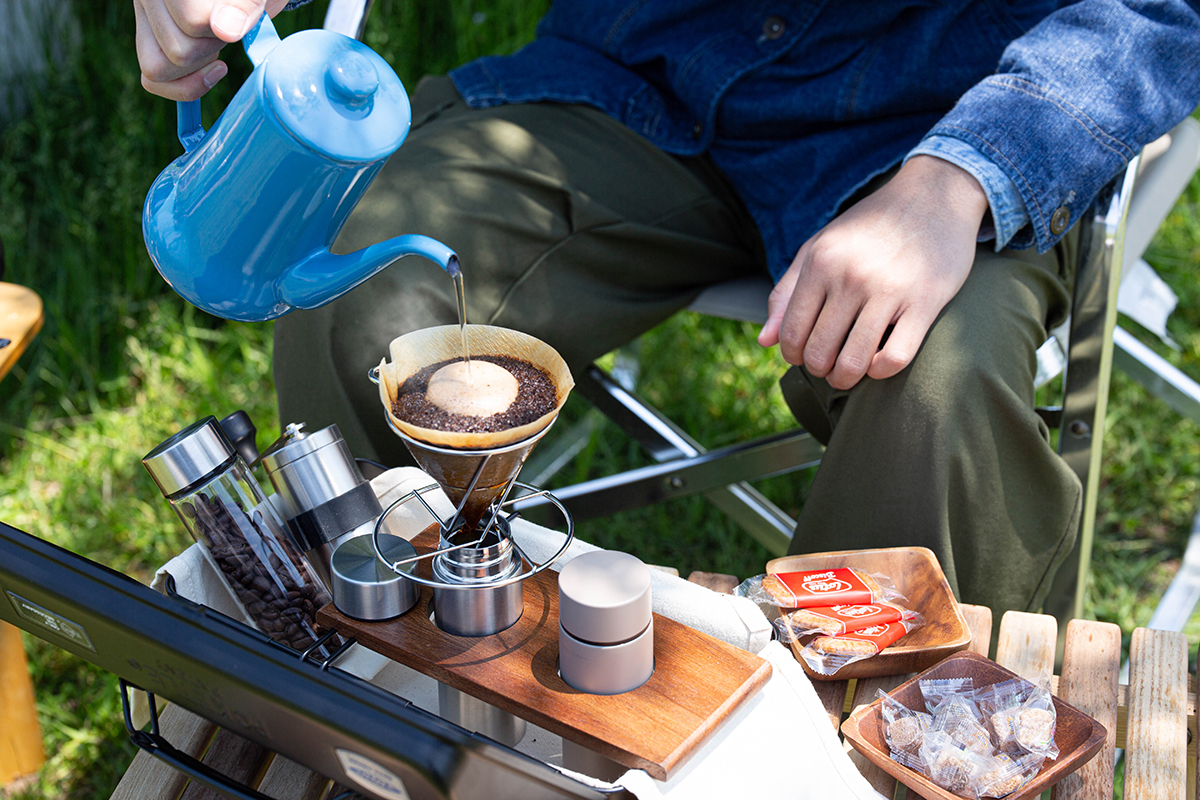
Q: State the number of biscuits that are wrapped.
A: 3